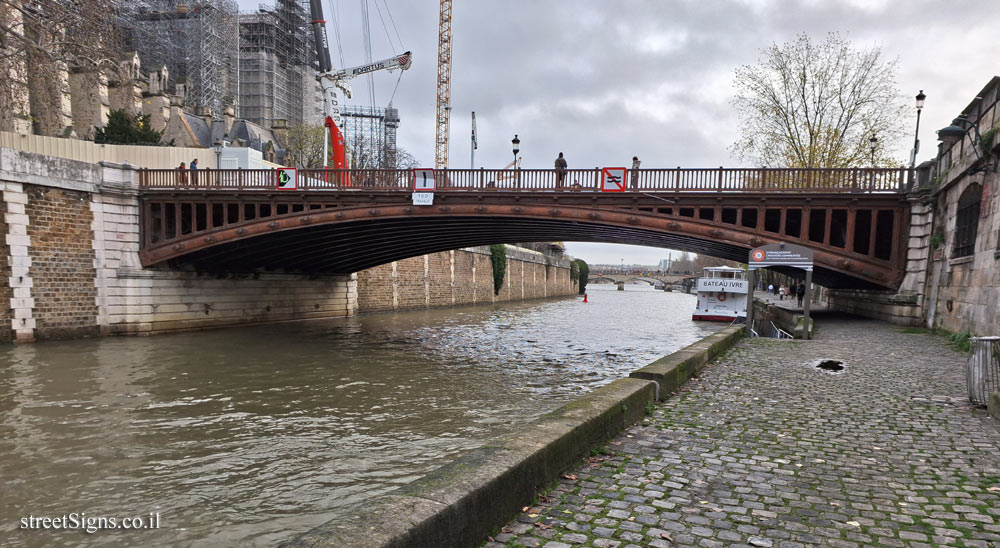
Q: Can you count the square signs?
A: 3